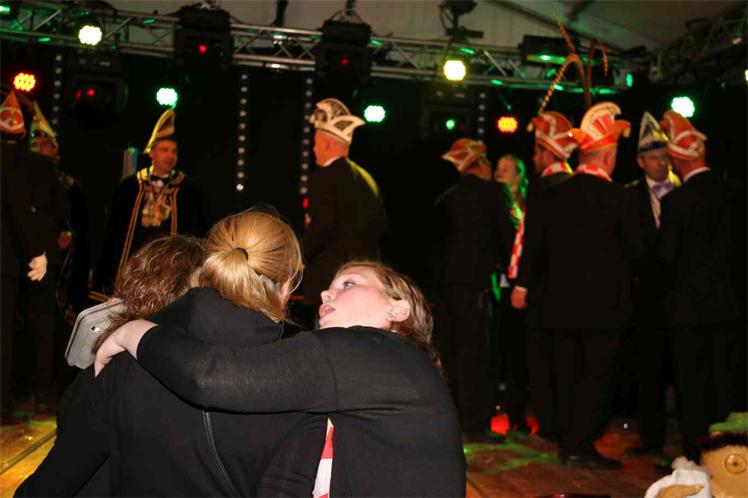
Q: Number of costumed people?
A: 9